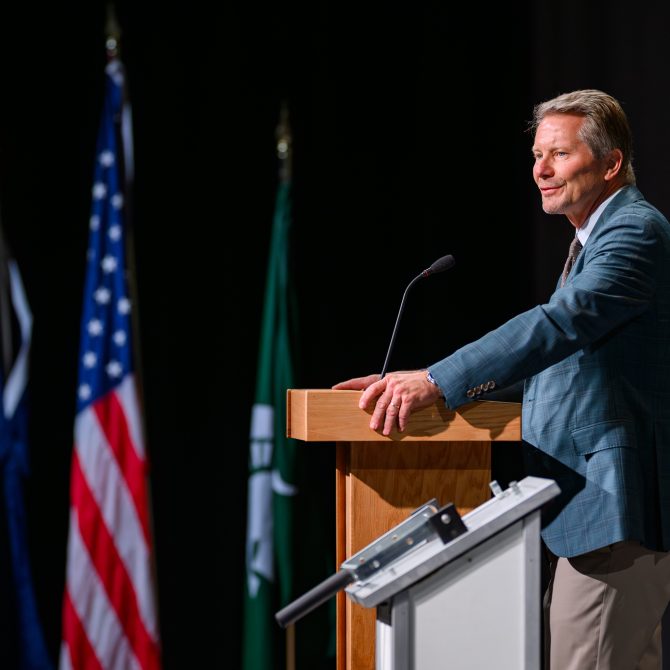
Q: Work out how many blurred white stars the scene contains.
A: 13